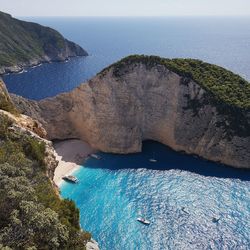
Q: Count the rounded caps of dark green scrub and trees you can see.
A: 1